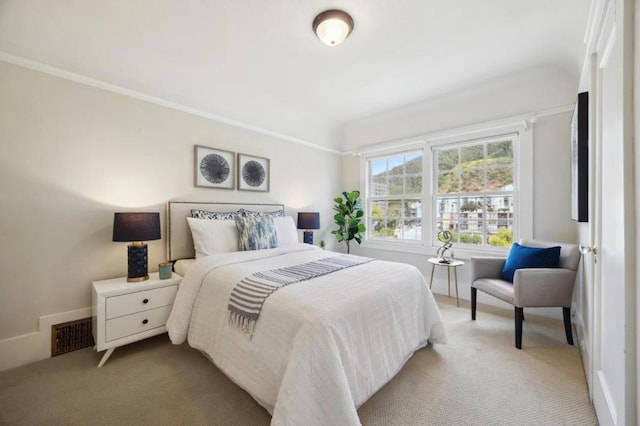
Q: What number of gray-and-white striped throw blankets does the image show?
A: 1